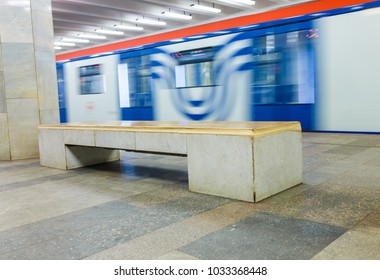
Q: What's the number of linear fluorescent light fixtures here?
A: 10